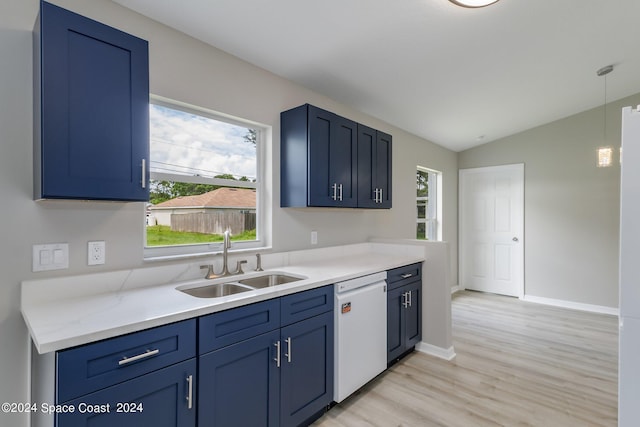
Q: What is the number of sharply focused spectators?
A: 0